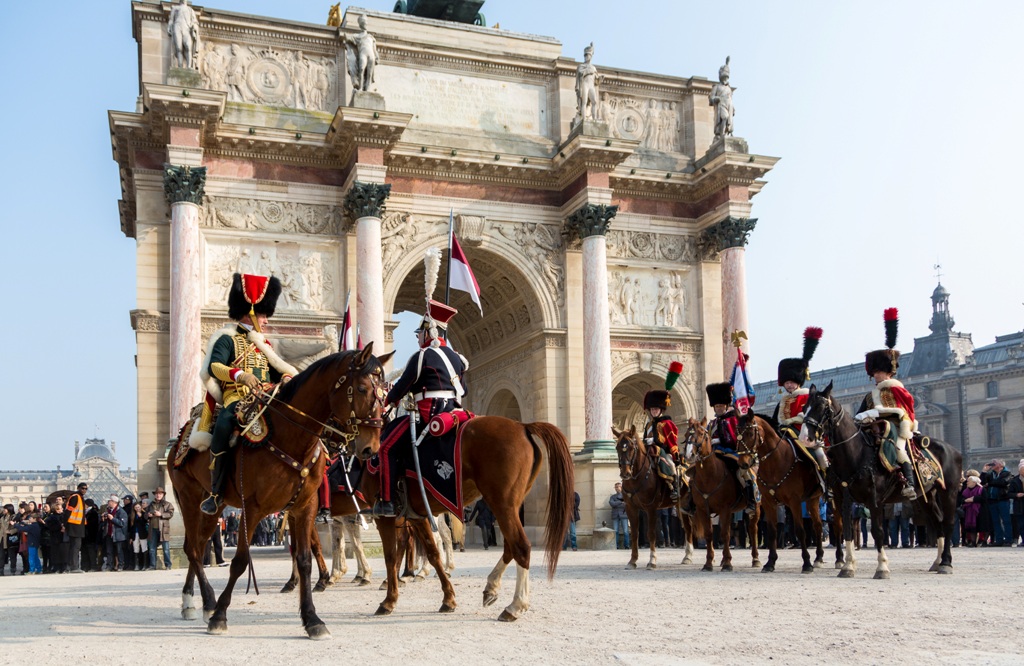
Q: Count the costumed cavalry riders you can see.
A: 6